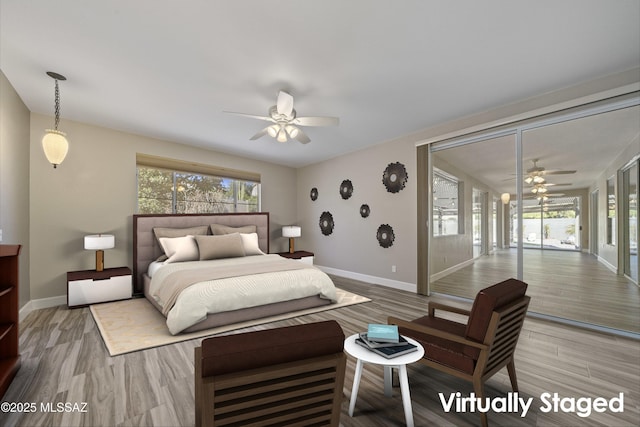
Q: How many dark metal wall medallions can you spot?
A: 6